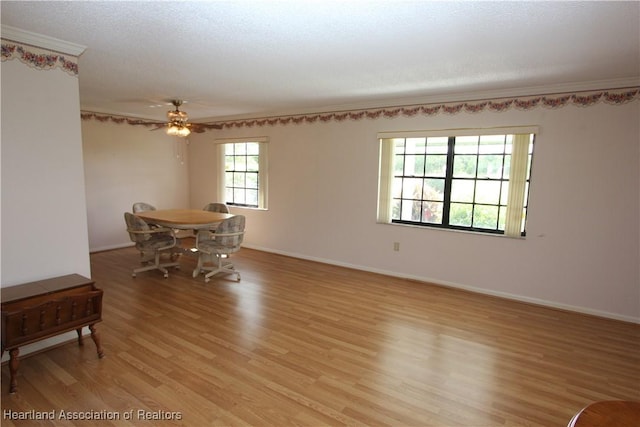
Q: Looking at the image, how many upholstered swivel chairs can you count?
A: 4